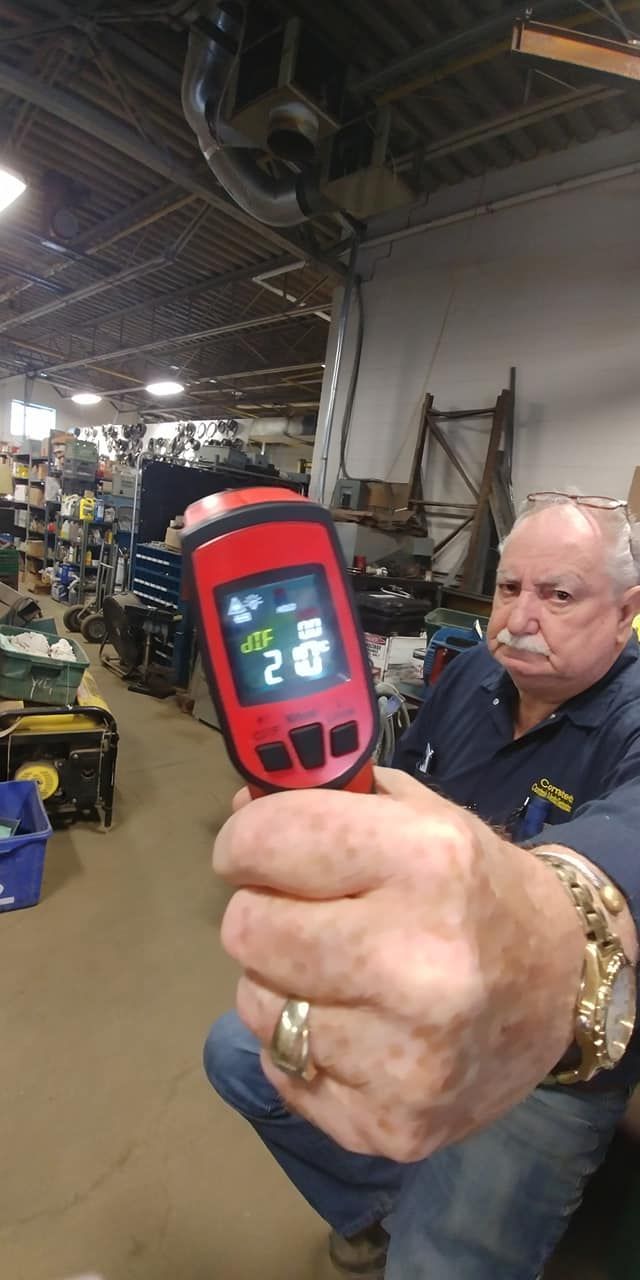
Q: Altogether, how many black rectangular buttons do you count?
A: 3